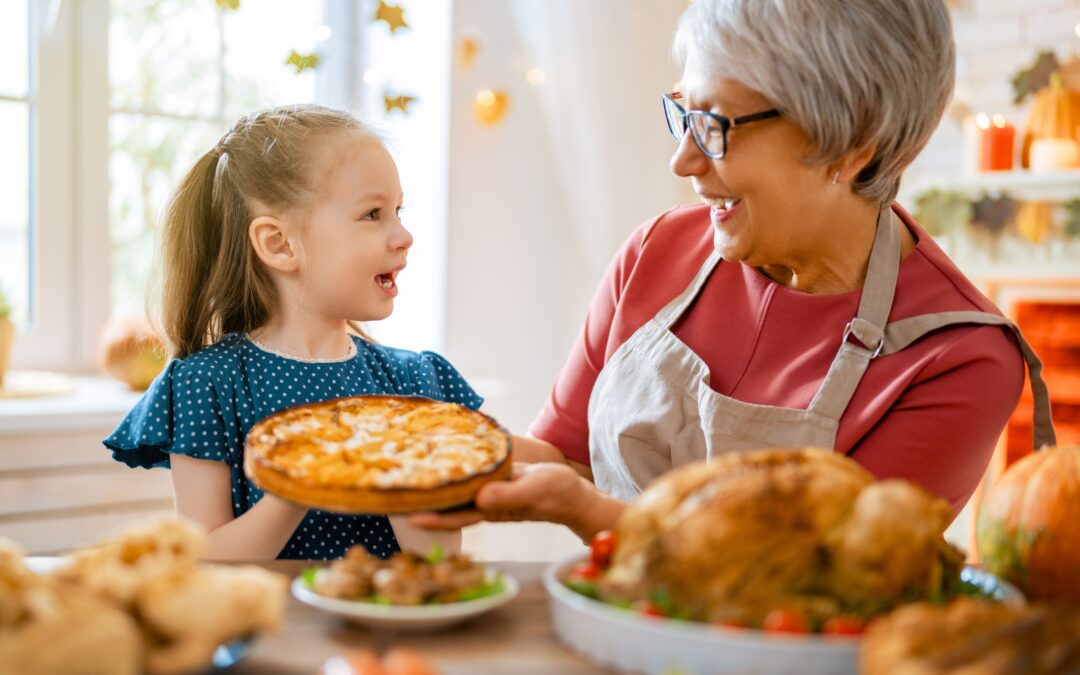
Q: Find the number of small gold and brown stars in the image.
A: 4